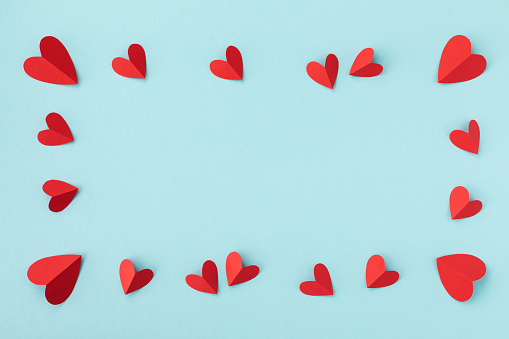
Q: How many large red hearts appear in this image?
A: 4